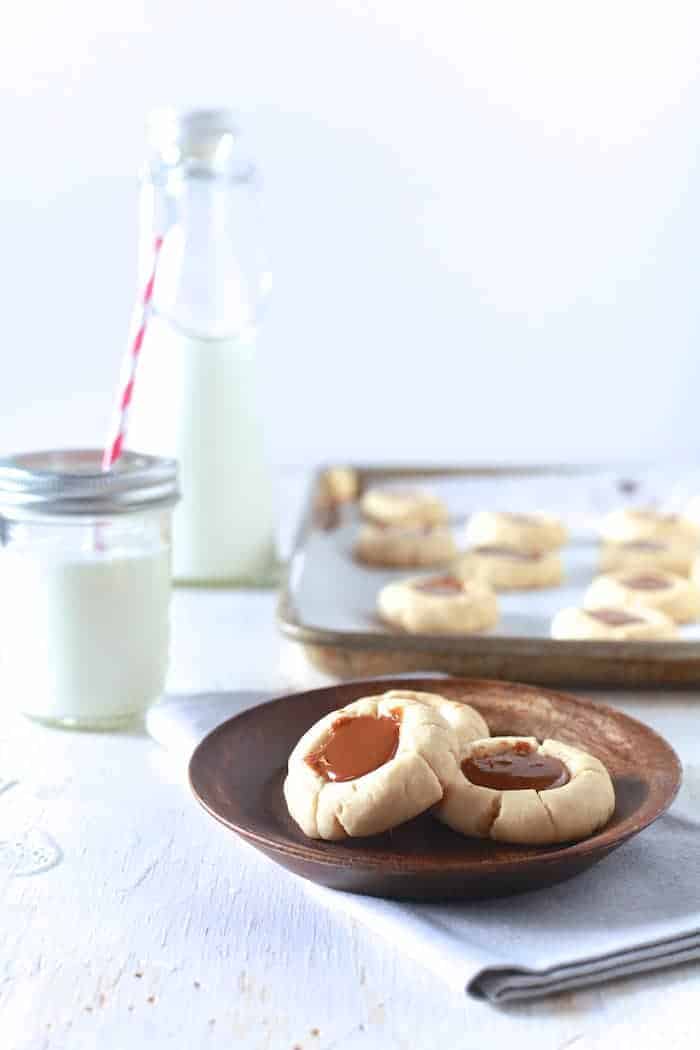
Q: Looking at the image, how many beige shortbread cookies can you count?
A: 12